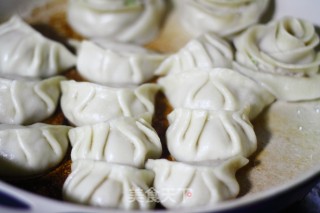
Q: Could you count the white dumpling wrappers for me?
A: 14